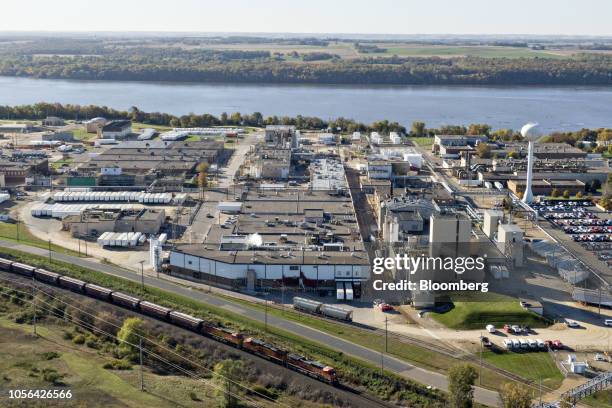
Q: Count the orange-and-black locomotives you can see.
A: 3